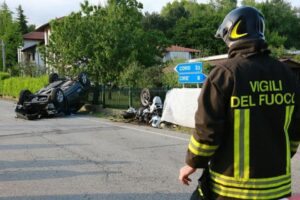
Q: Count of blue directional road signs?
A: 2